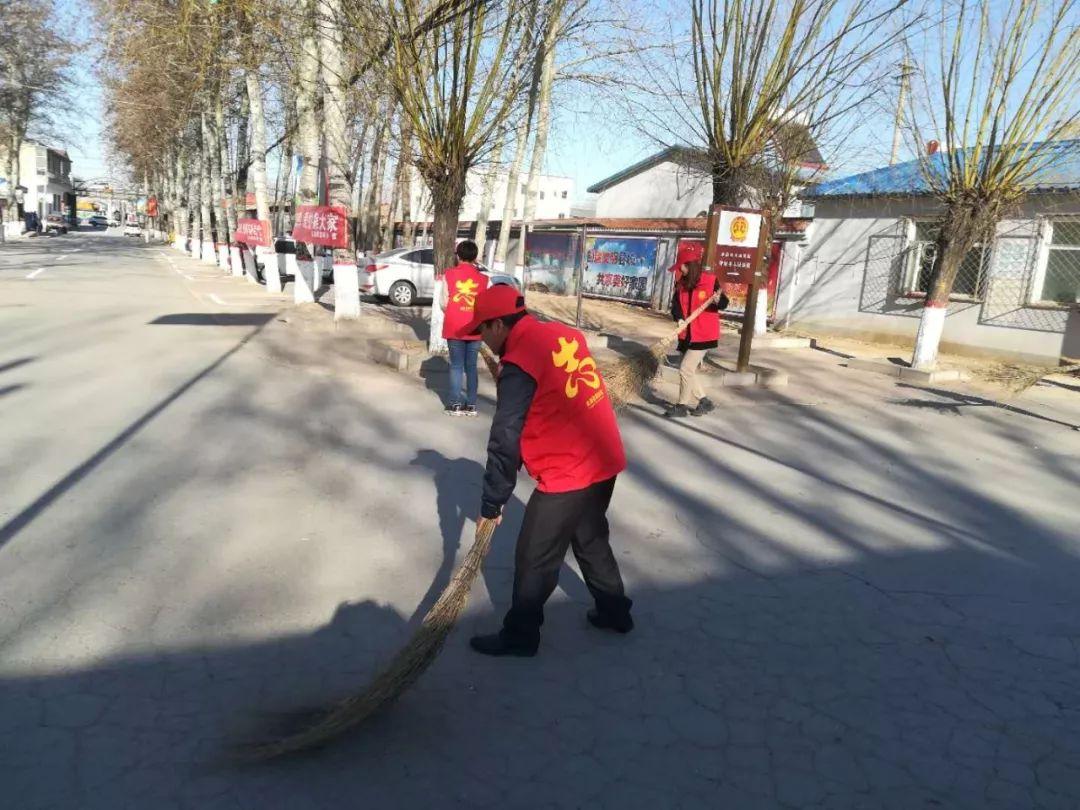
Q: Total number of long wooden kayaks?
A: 0